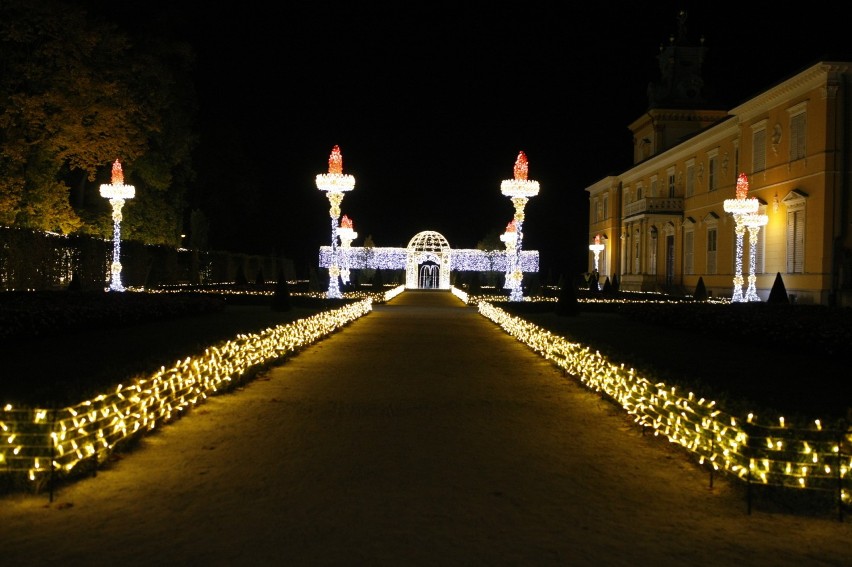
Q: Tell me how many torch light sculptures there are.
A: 8